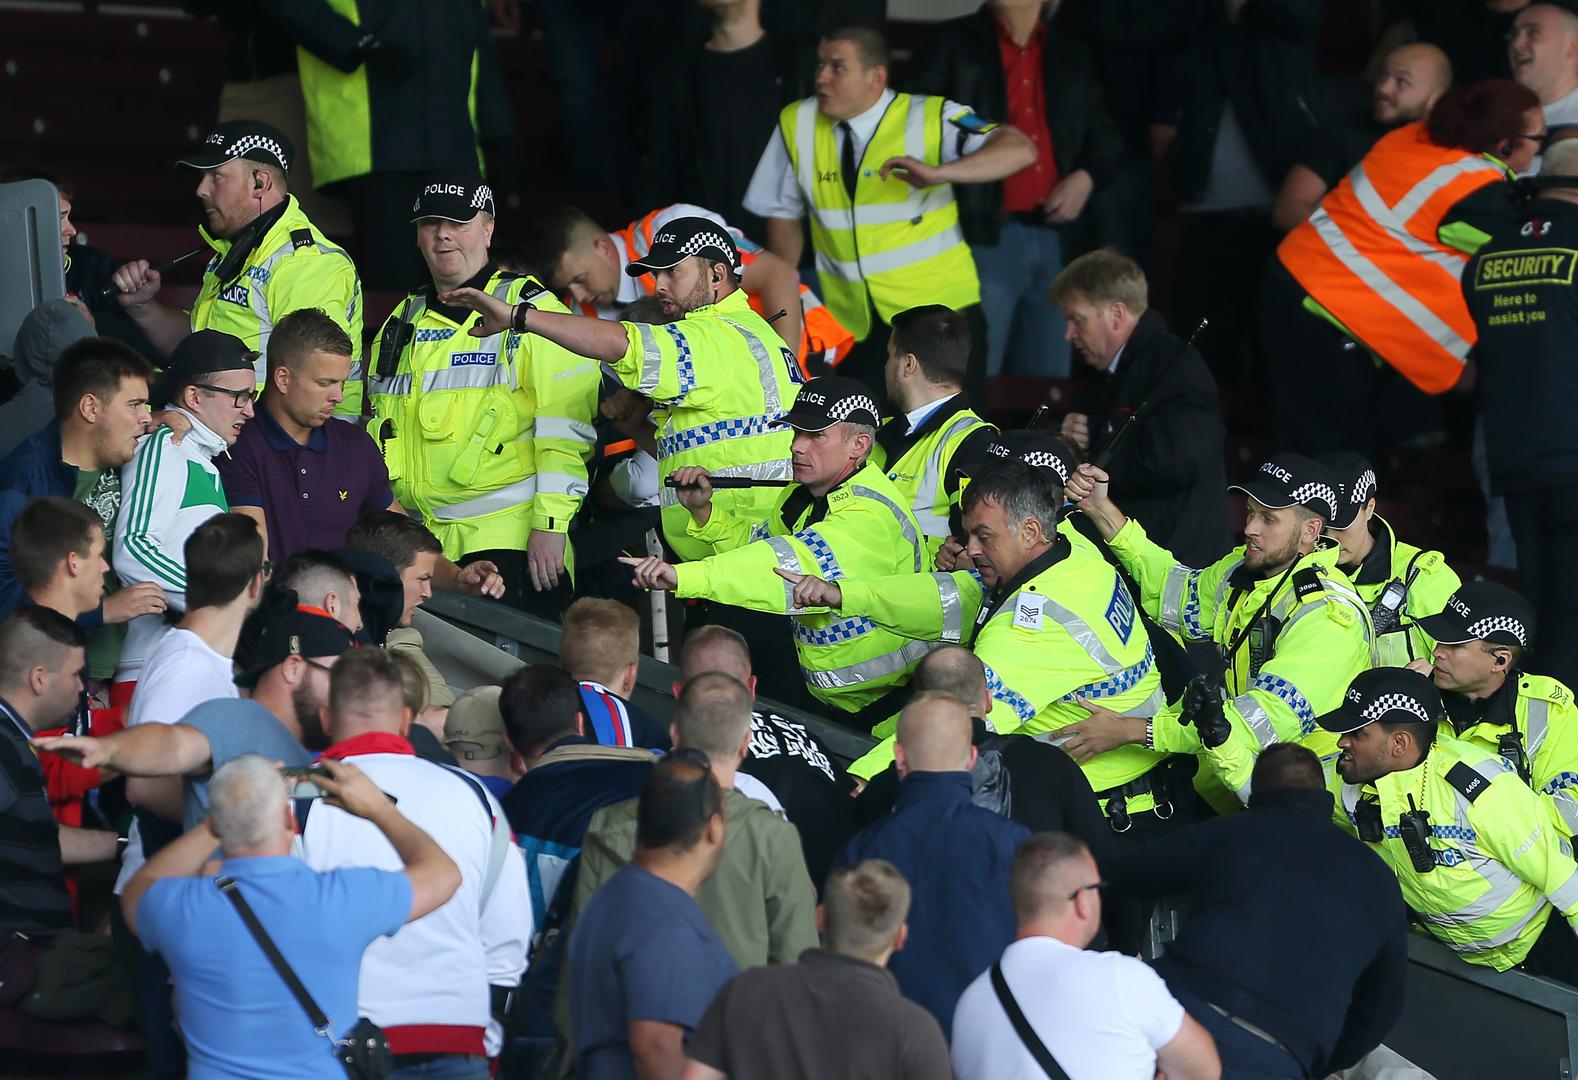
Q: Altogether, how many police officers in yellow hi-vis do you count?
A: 10